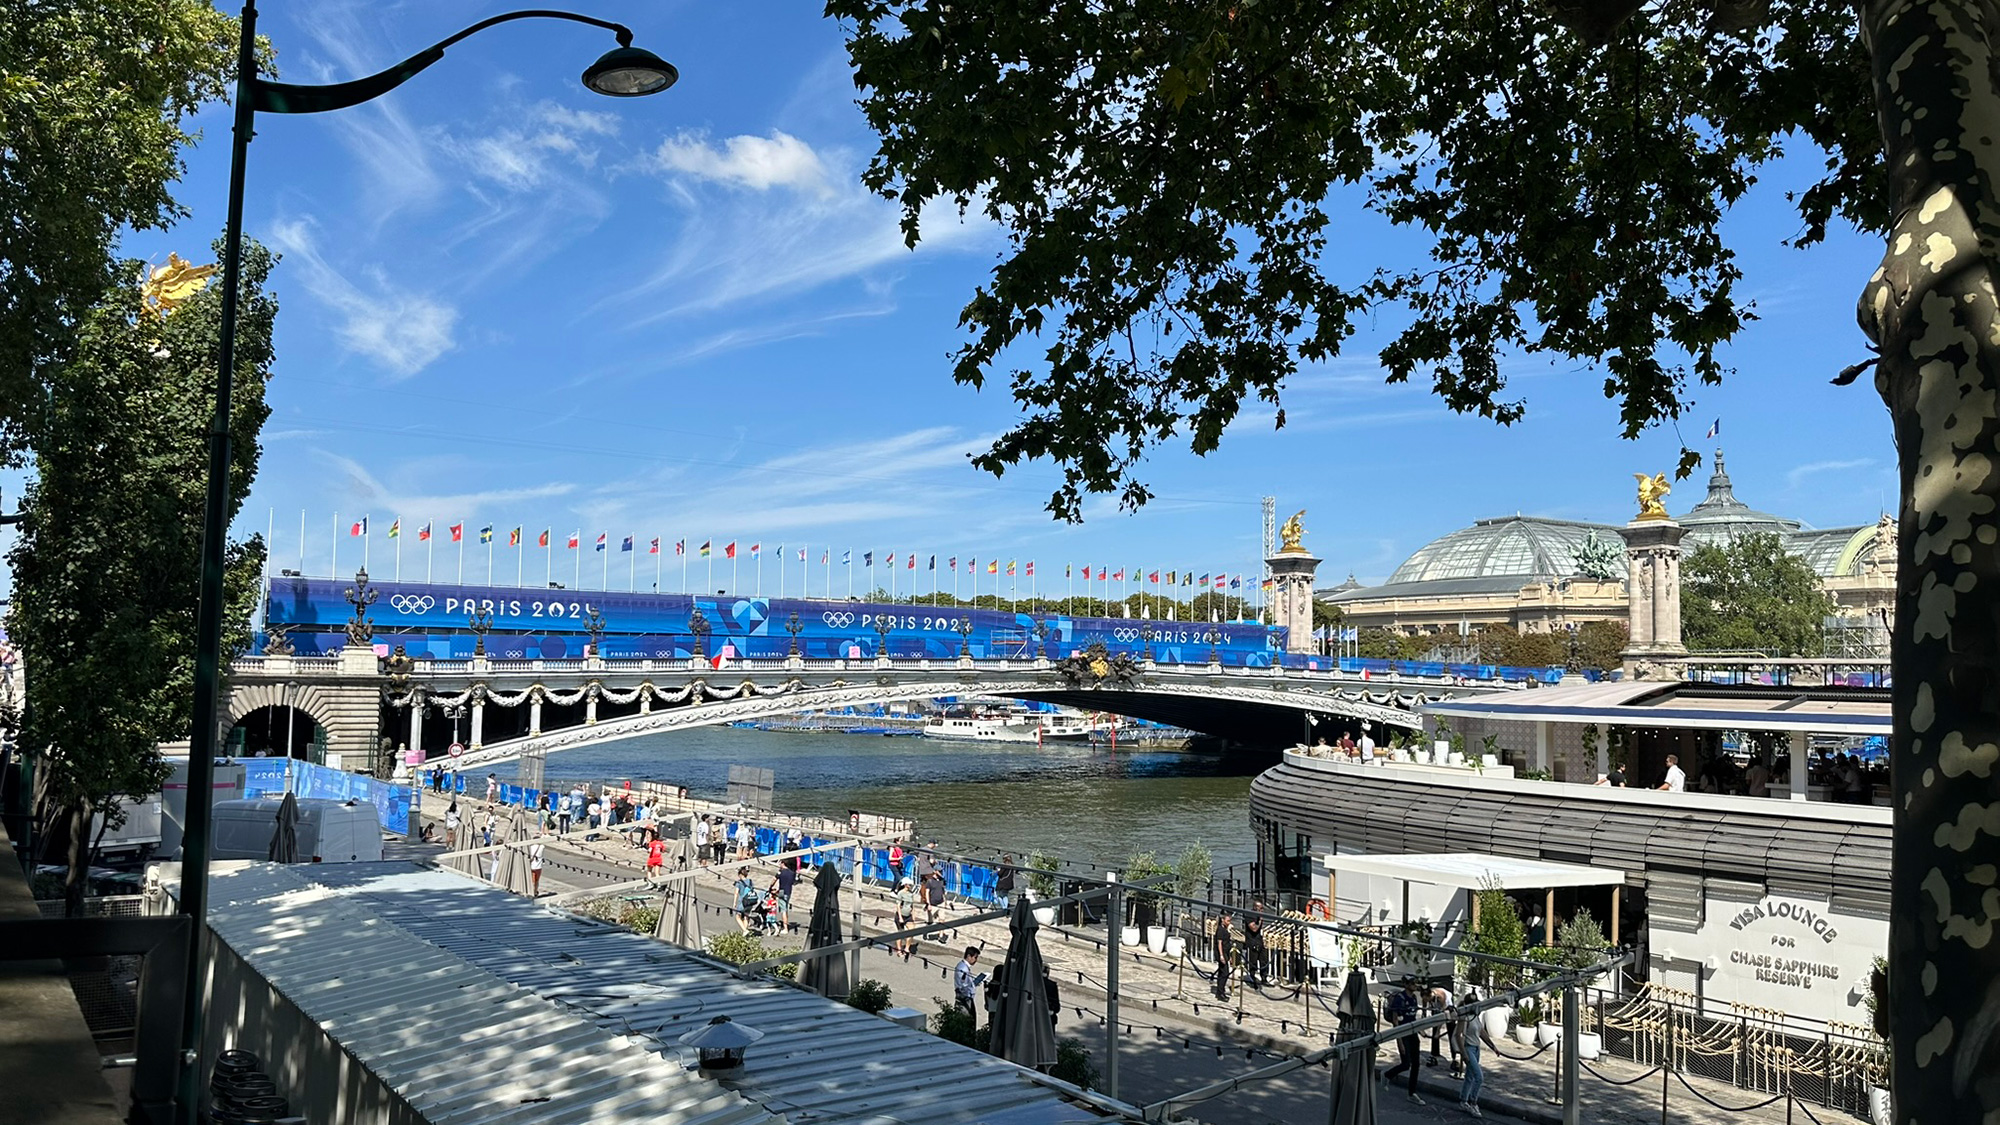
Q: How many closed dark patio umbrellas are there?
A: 4